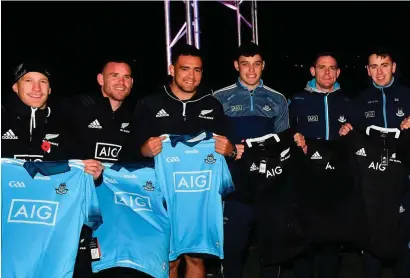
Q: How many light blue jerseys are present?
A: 3